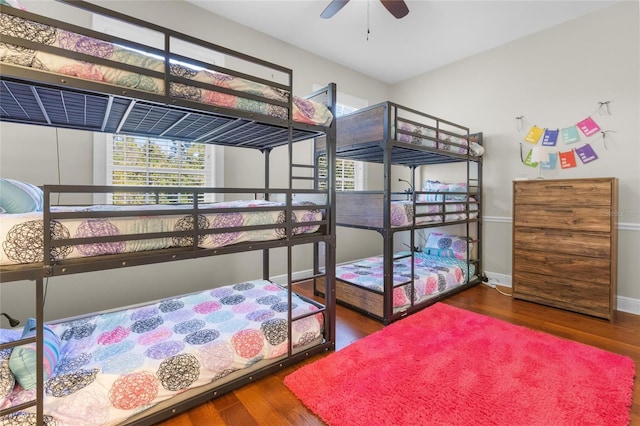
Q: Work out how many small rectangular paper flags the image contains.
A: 8